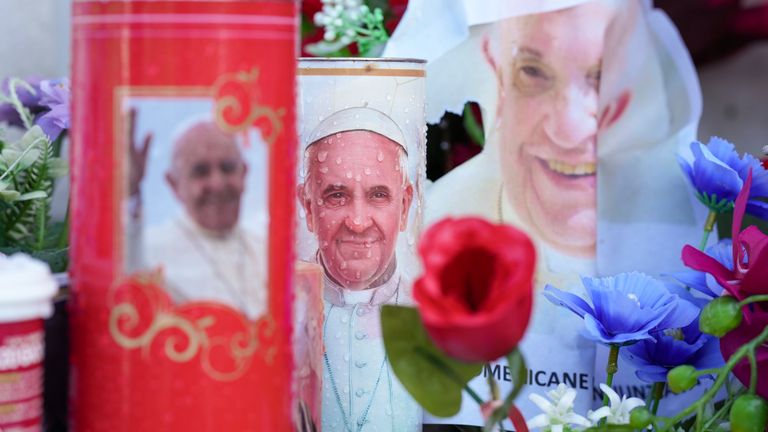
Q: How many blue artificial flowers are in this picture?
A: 4